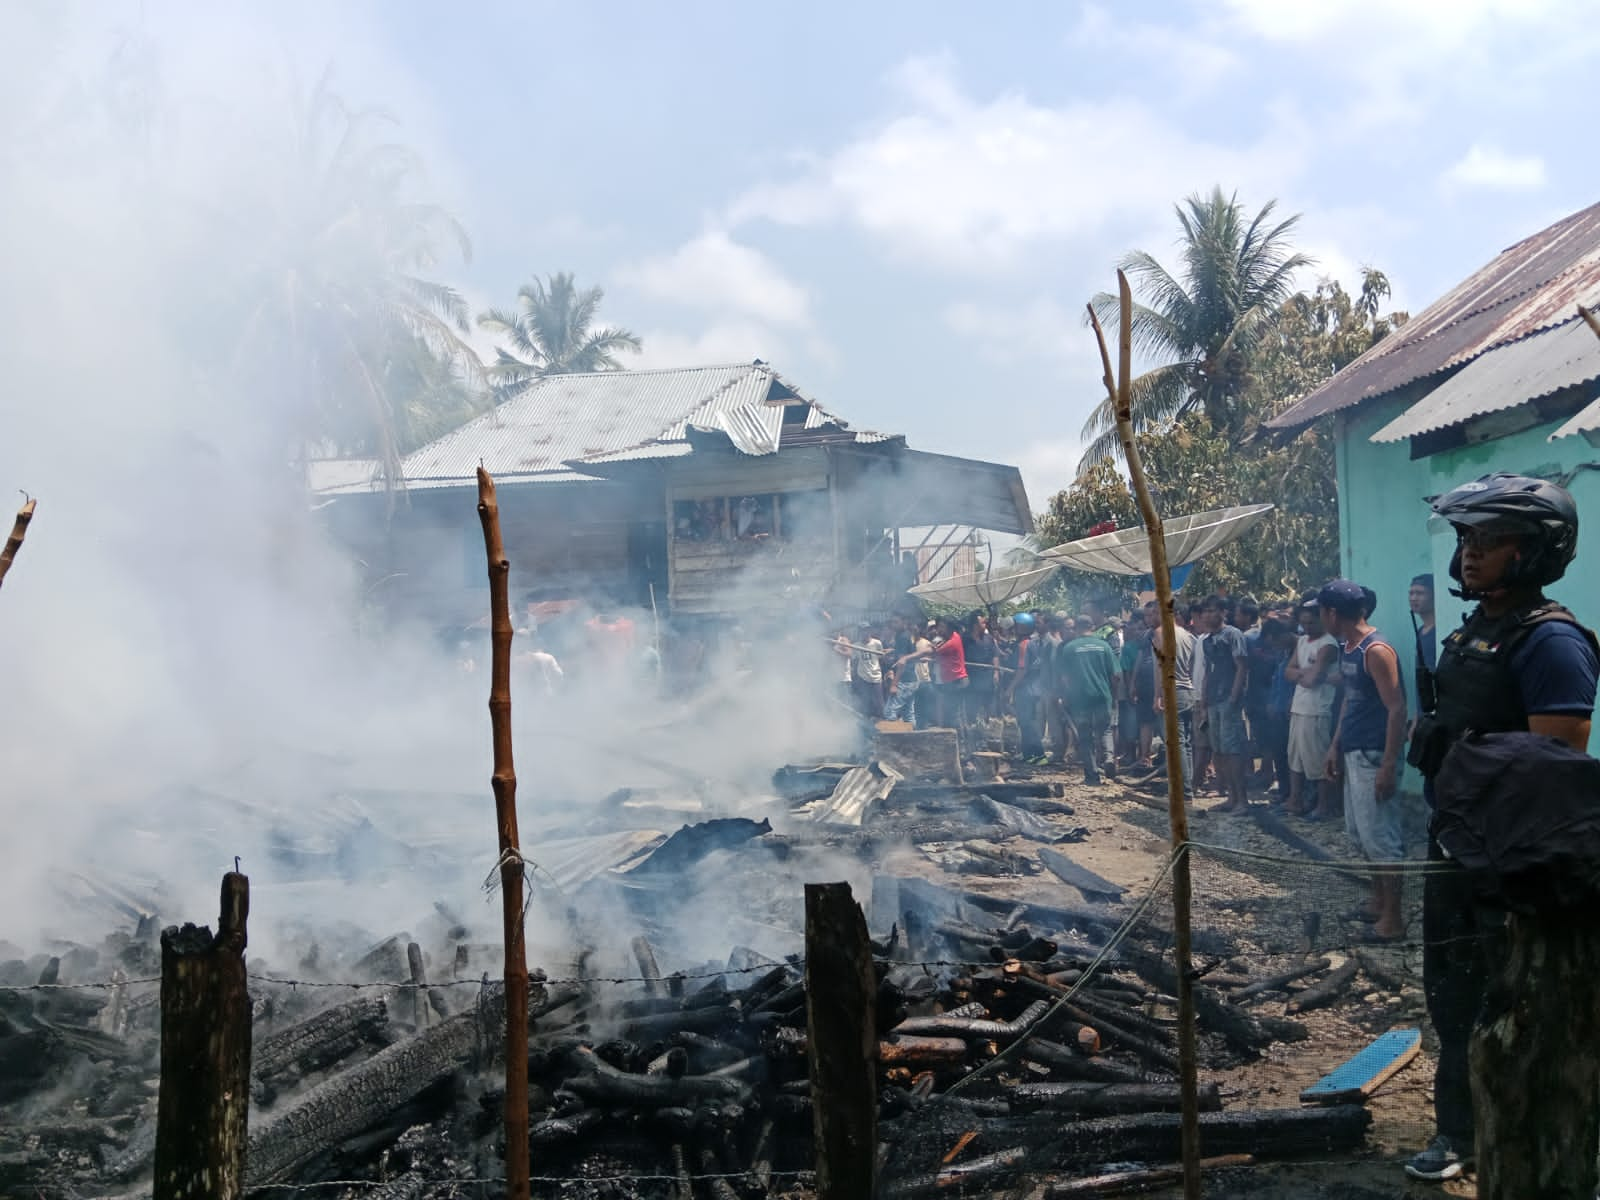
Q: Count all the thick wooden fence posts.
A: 3